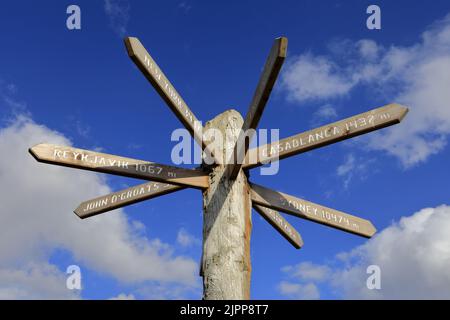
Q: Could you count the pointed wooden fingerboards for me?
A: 7